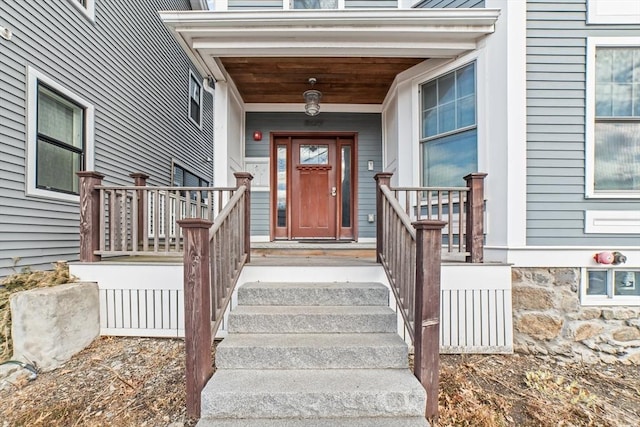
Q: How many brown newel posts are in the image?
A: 7